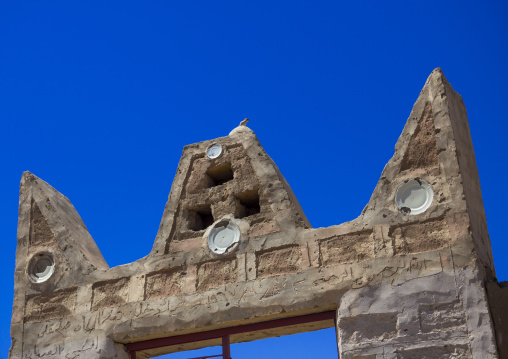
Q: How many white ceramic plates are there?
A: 4